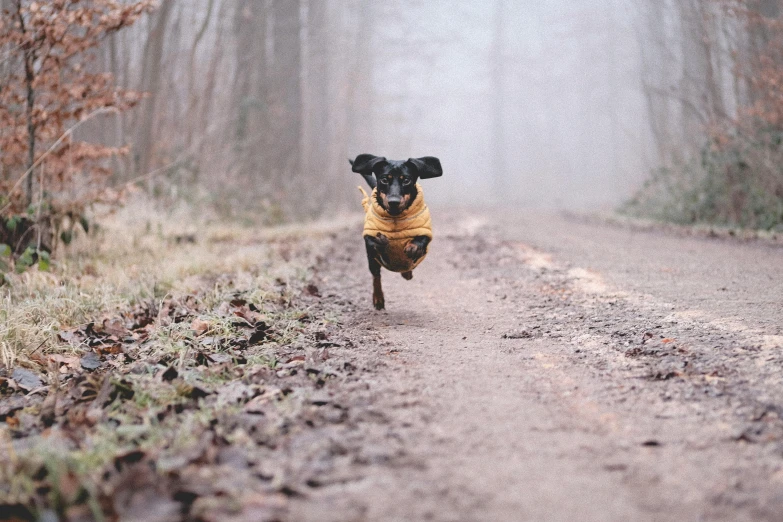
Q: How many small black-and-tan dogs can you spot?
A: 1